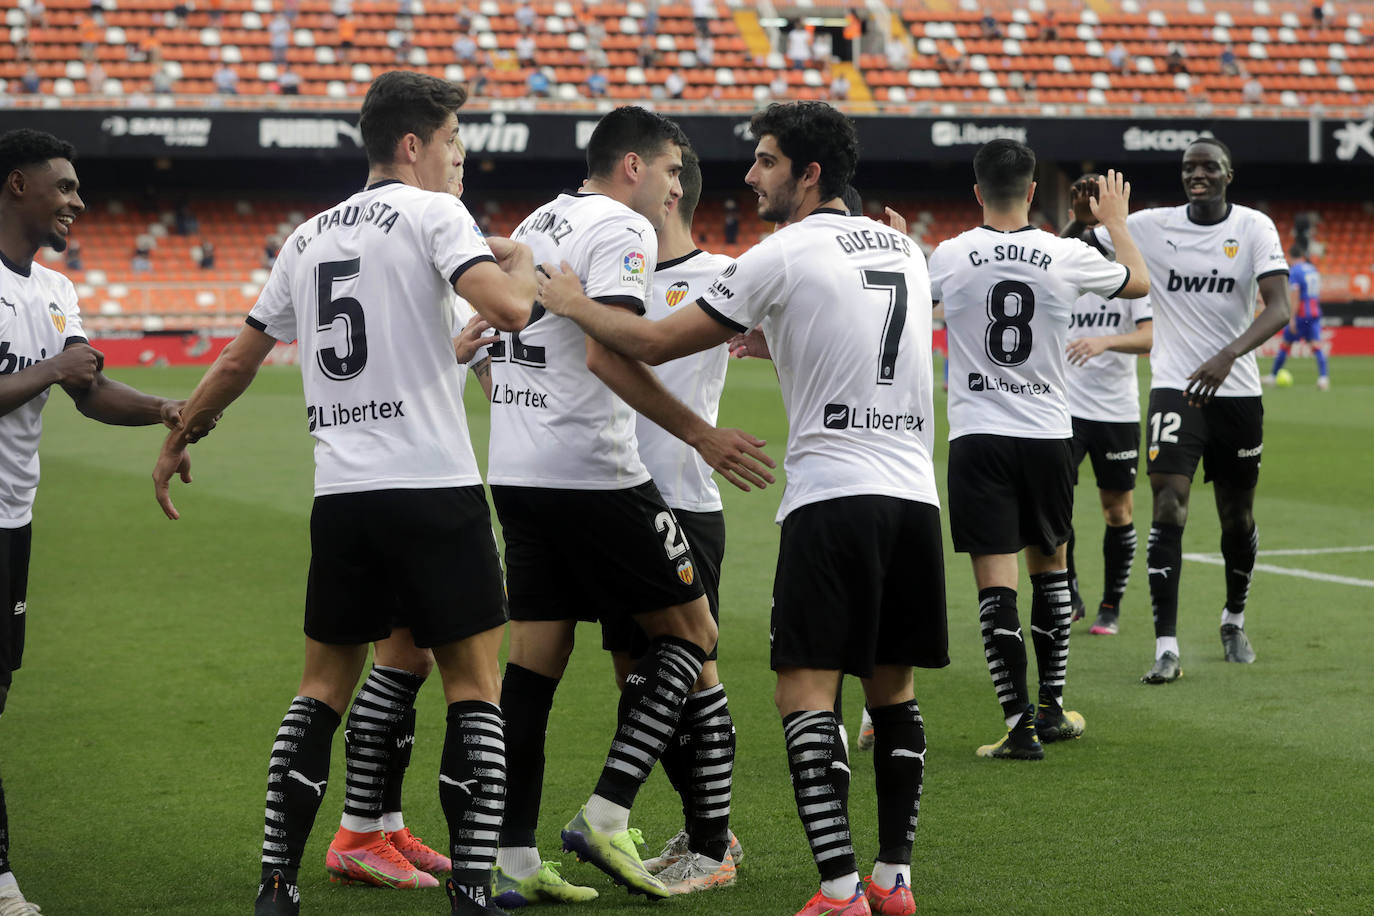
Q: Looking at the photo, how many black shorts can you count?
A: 8